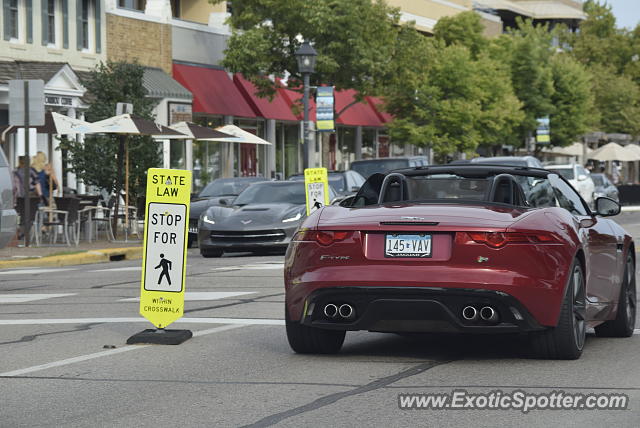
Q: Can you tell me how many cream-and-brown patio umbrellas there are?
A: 4